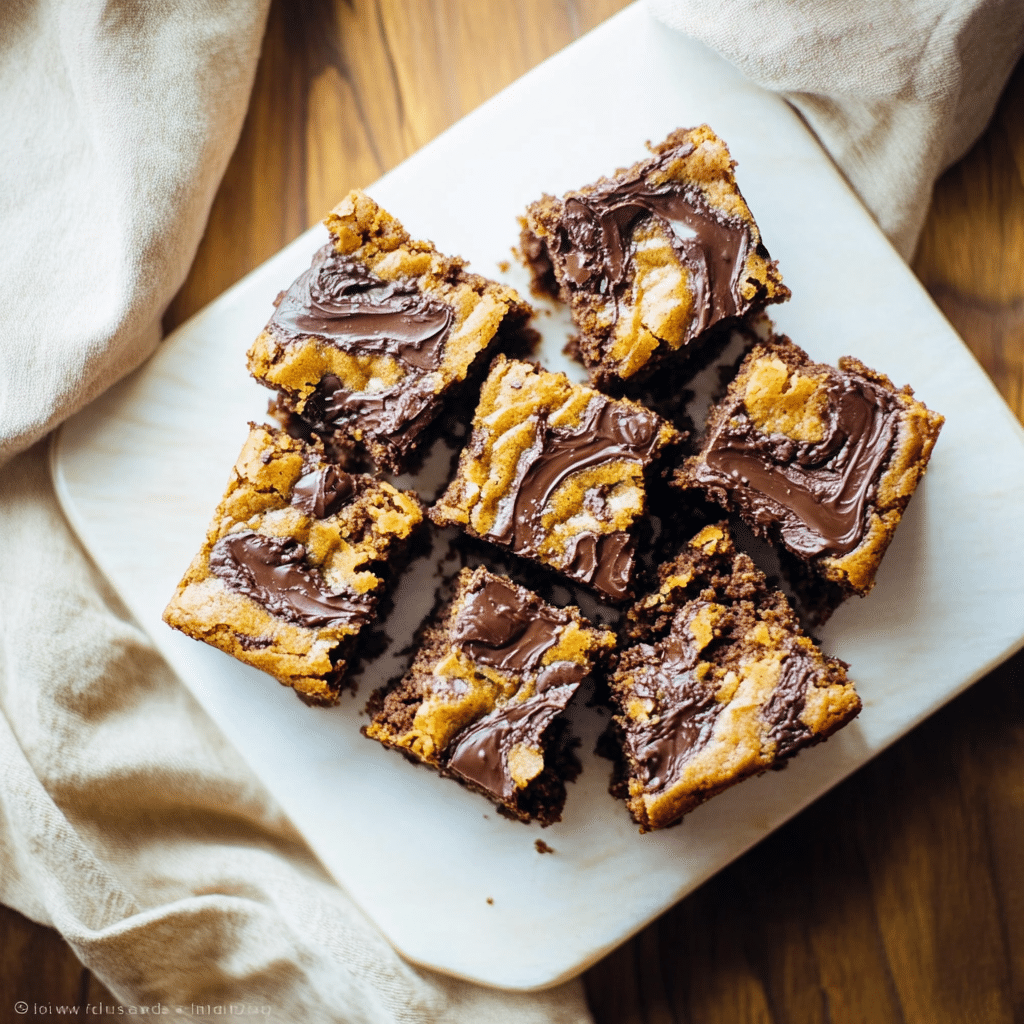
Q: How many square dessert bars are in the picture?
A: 7